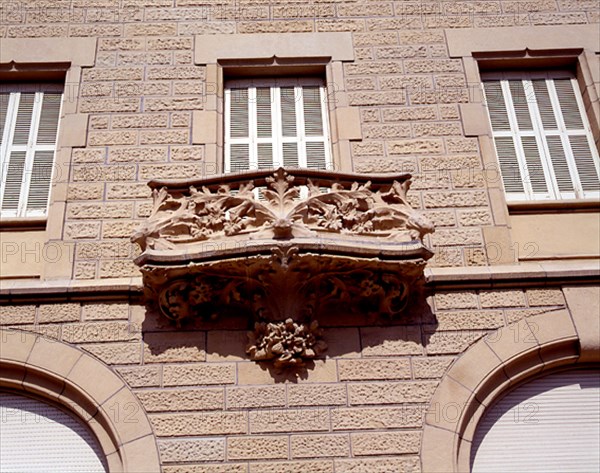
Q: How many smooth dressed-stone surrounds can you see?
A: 5